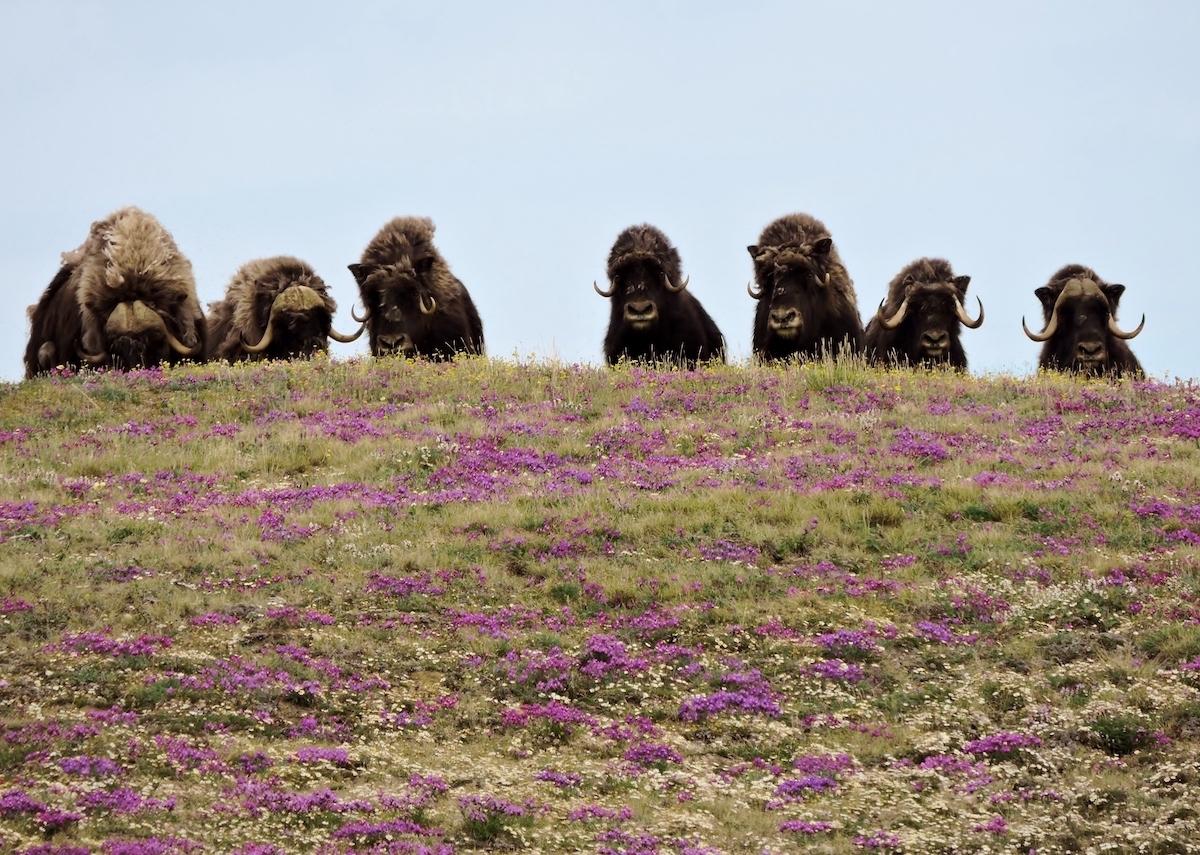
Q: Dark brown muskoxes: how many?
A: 7